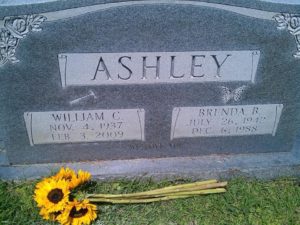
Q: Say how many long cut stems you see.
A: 3